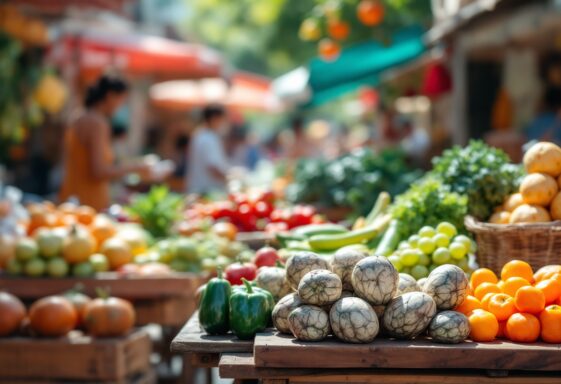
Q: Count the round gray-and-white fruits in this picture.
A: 13